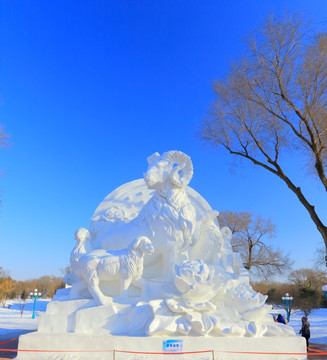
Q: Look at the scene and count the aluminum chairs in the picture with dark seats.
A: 0